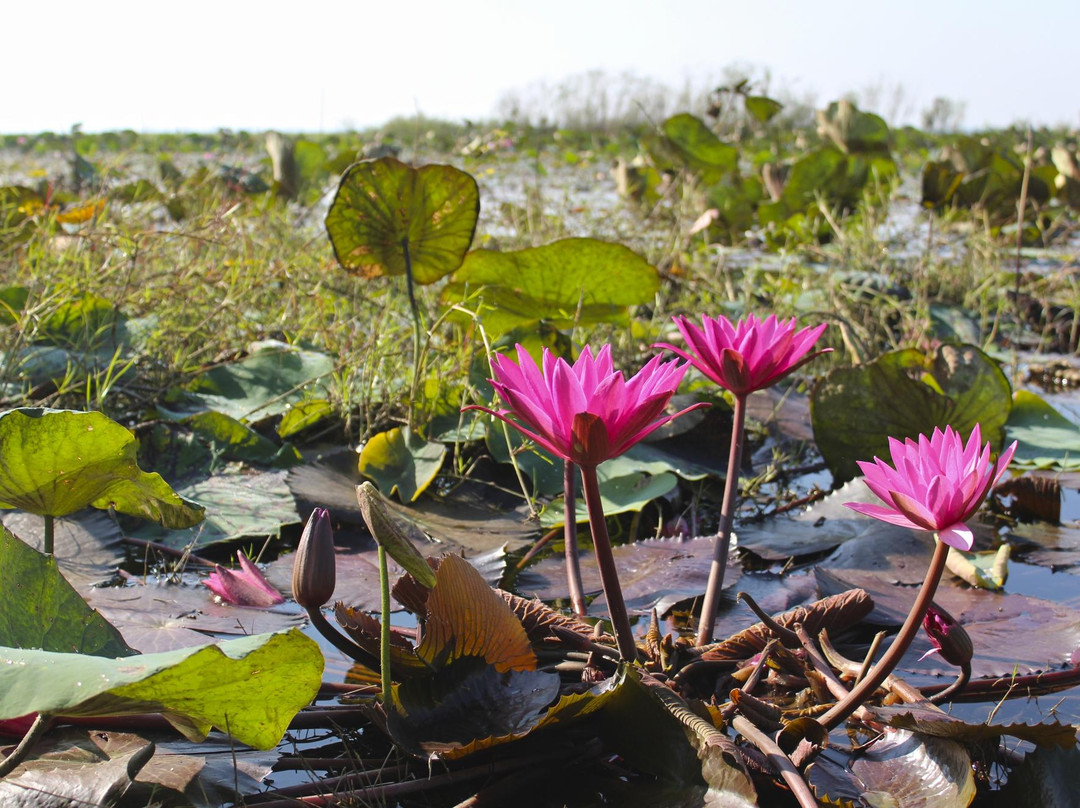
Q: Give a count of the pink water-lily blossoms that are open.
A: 3